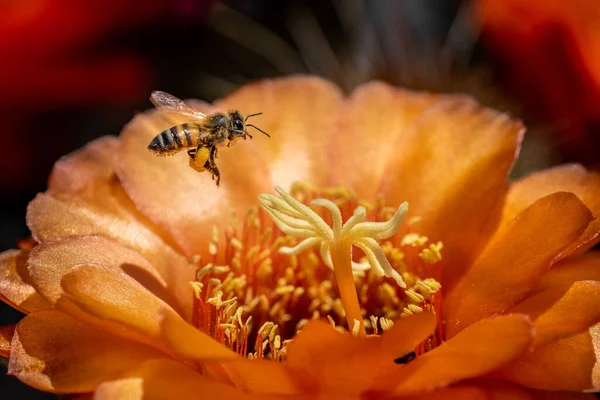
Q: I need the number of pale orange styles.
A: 1